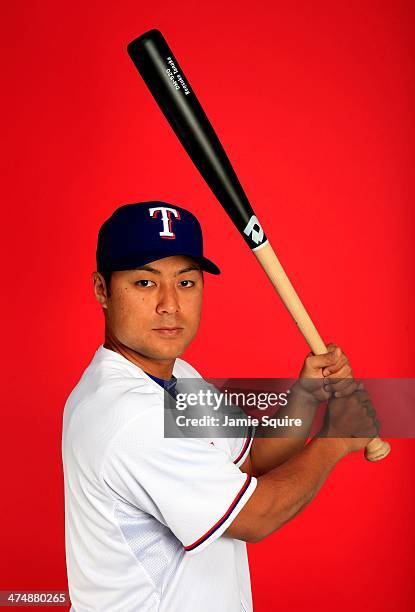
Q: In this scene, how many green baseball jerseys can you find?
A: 0